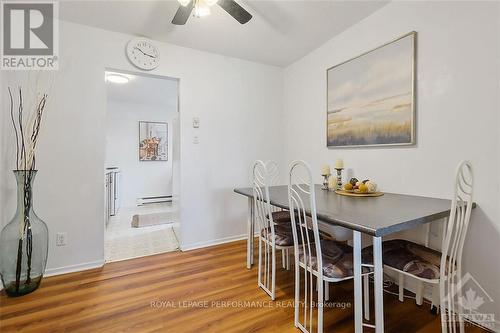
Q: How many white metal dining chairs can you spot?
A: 4